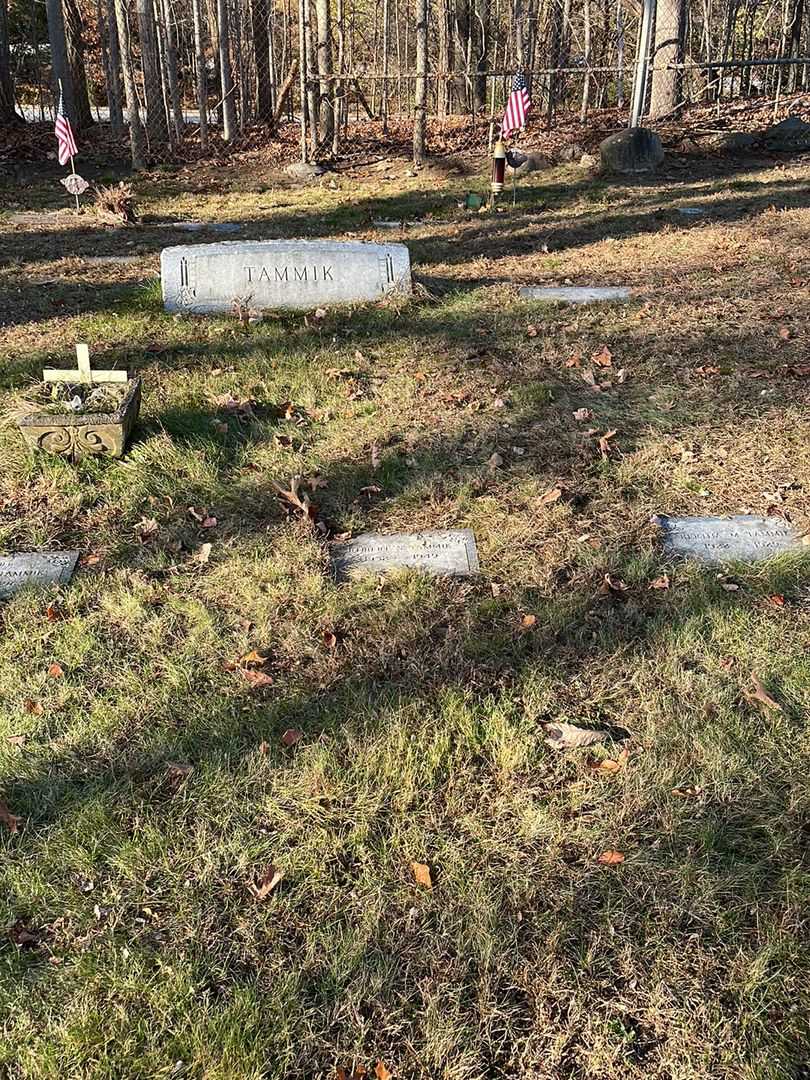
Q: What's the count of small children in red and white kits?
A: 0